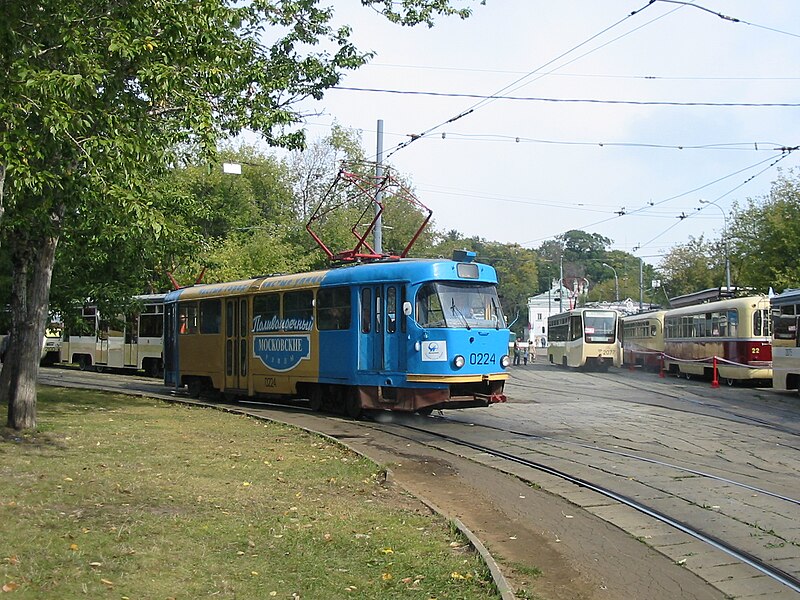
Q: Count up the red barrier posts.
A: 3